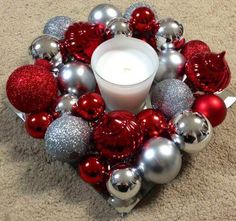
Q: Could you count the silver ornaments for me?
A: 14